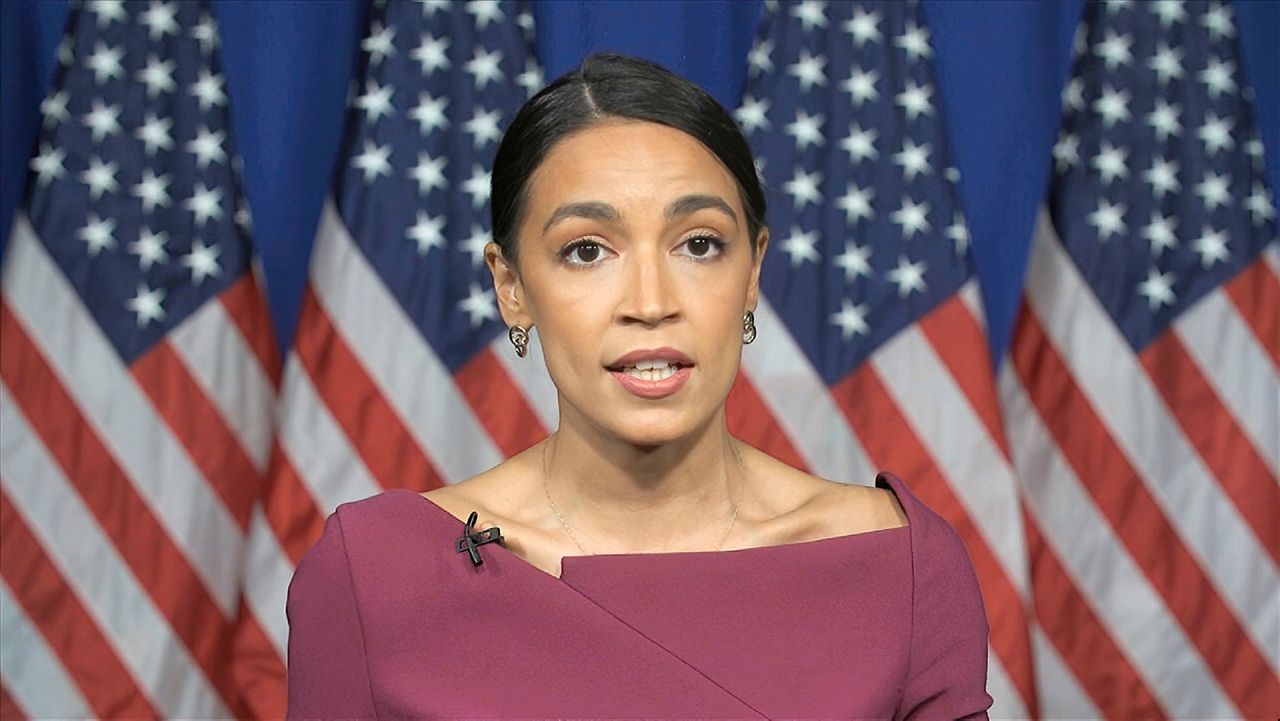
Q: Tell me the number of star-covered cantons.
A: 4